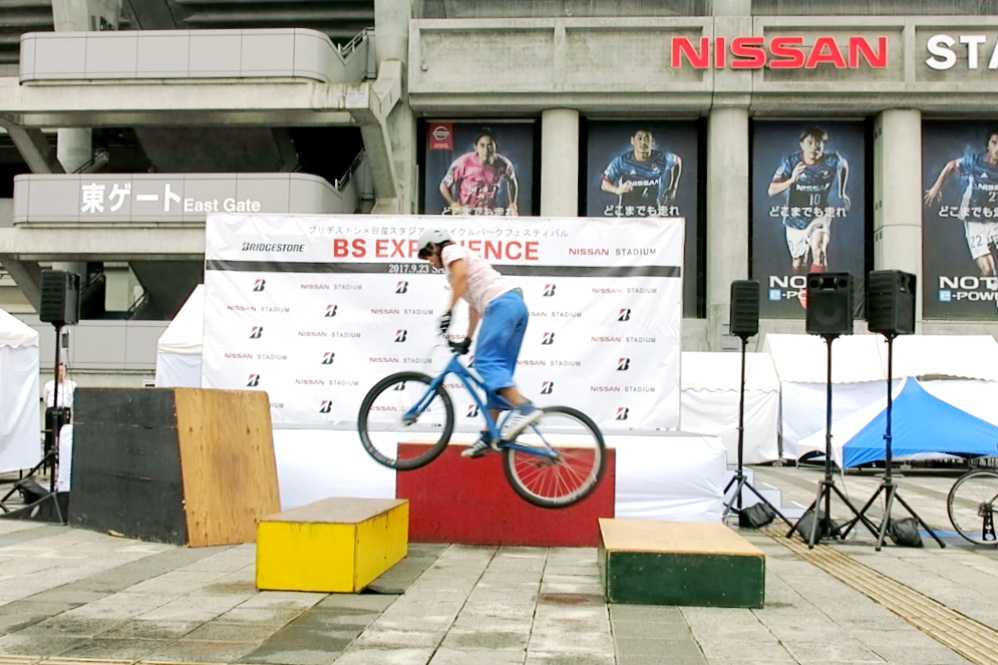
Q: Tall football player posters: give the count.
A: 4